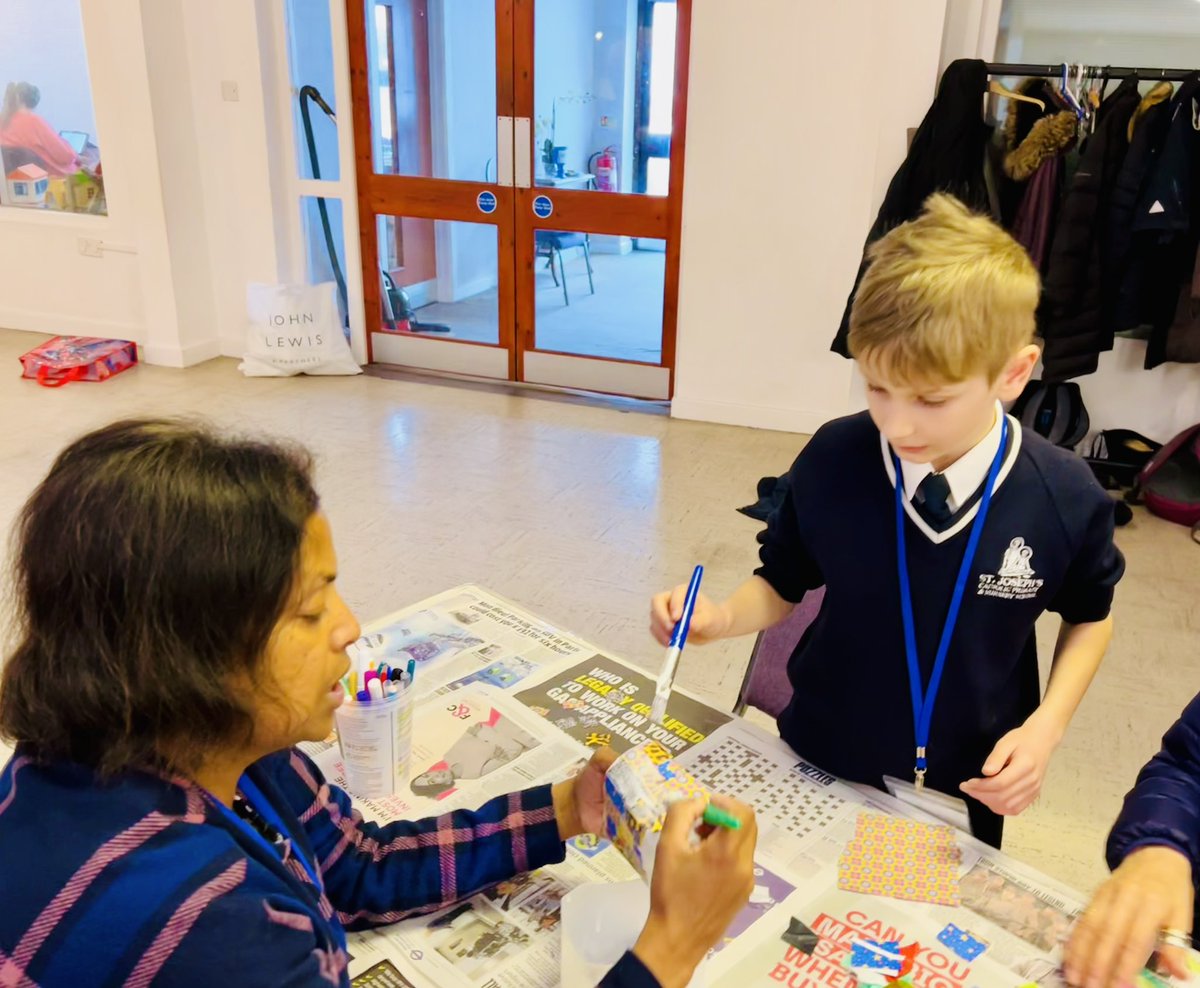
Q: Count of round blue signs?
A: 2